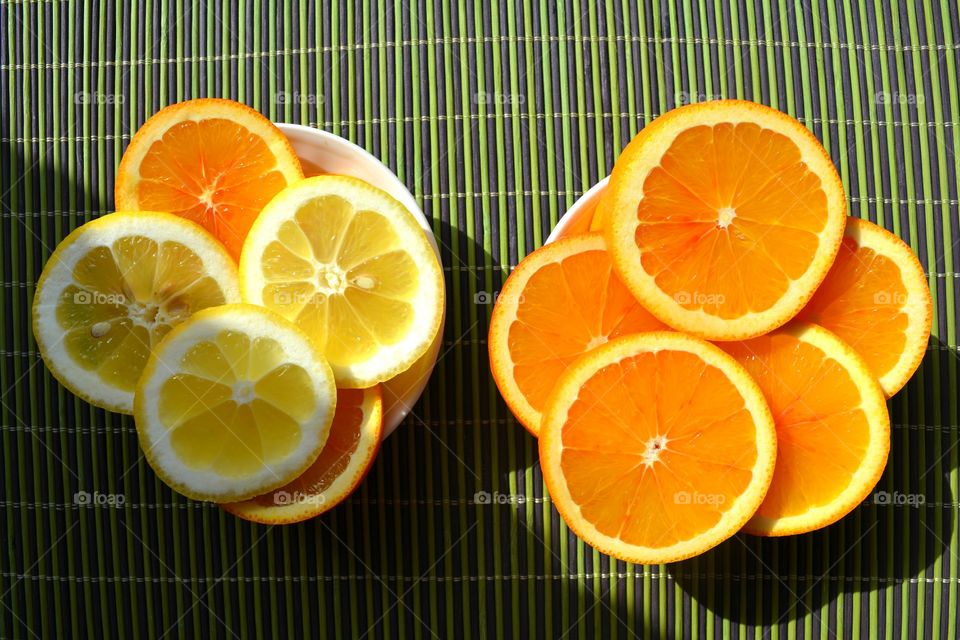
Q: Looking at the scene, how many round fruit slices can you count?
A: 10